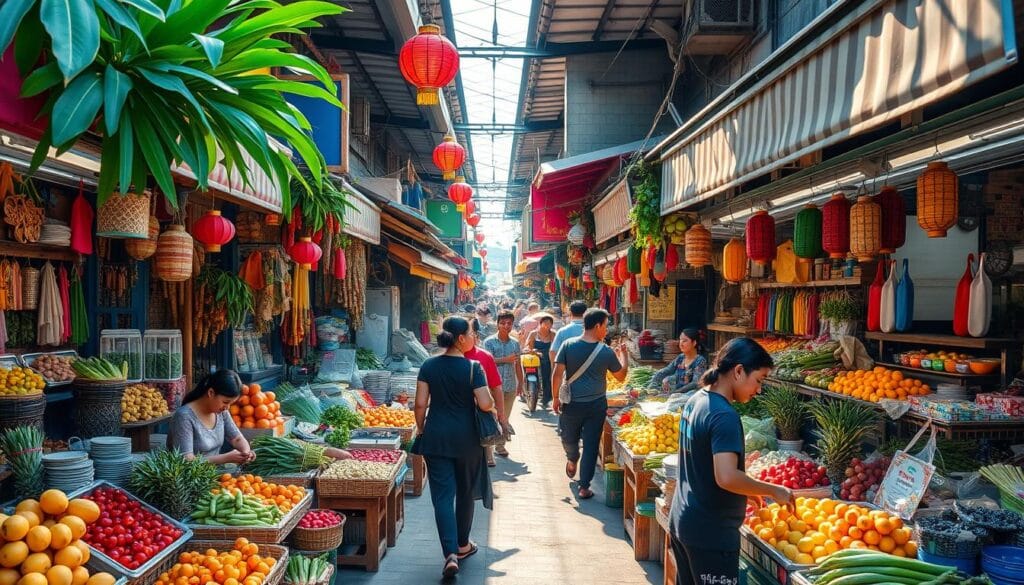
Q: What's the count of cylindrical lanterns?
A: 8